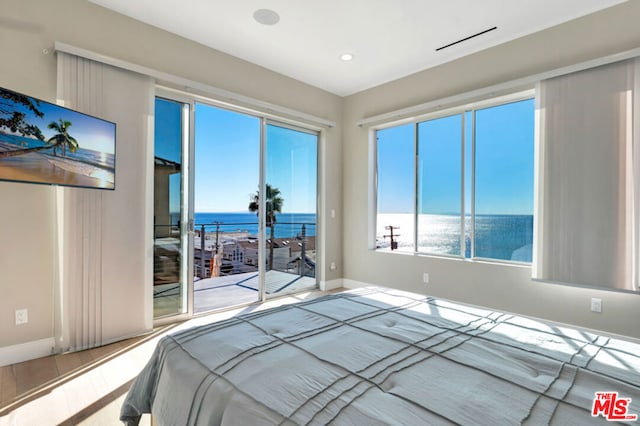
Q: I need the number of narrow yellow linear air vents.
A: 0